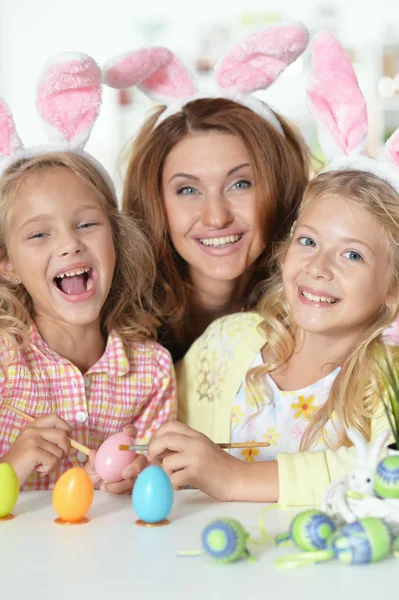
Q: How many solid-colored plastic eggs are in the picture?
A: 4